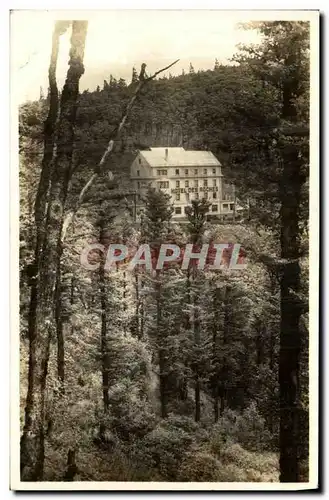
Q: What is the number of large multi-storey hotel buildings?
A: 1